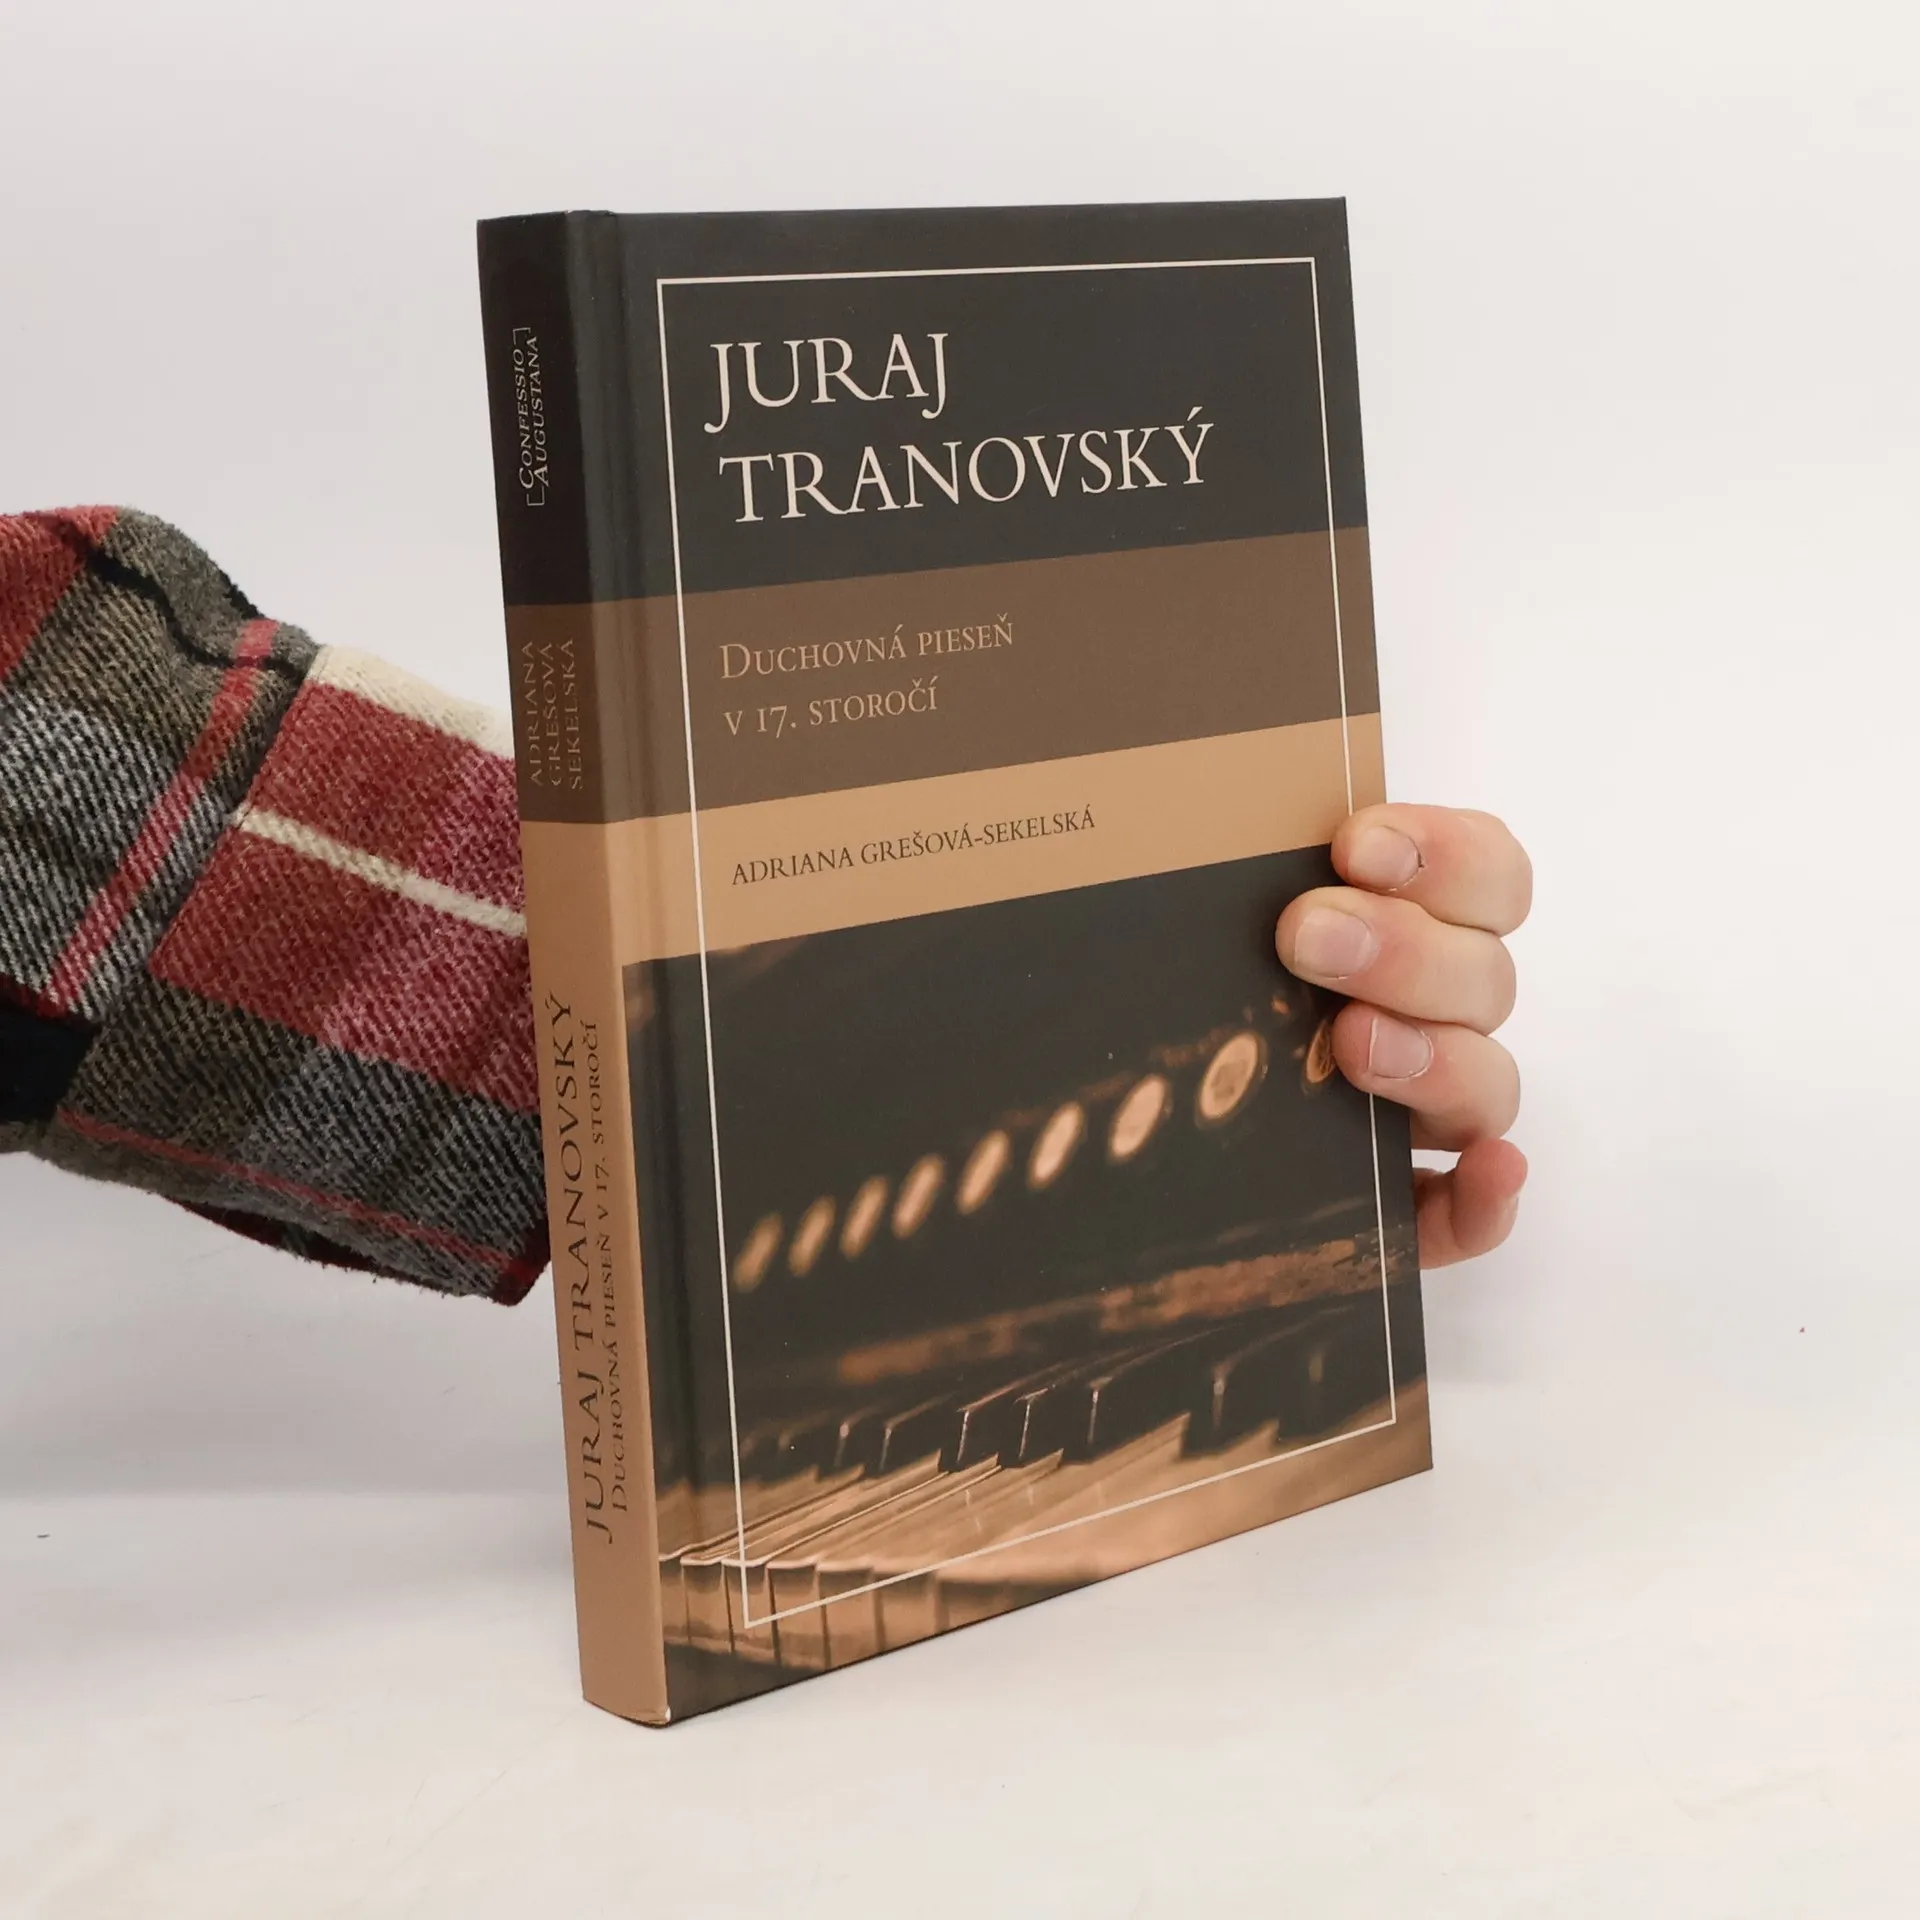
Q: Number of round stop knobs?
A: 9